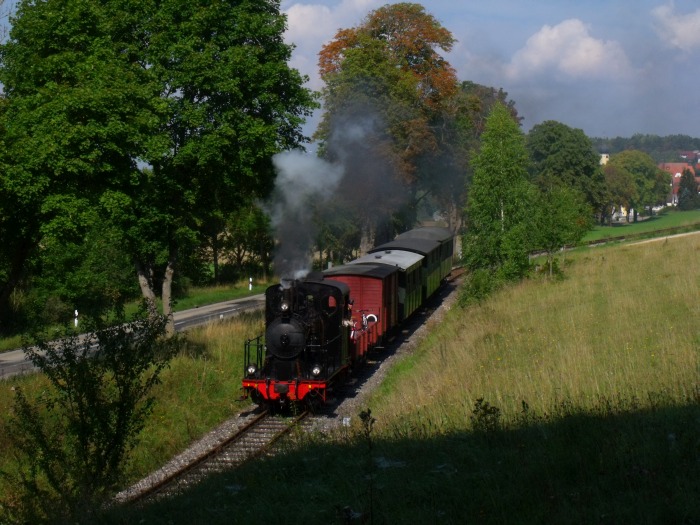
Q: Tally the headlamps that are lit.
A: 3